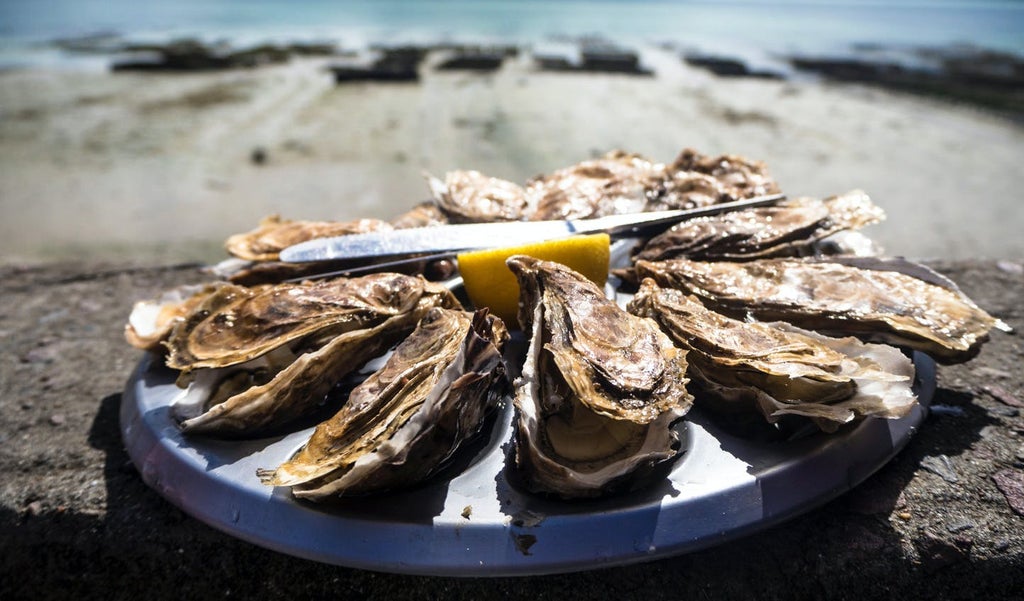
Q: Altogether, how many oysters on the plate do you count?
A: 12